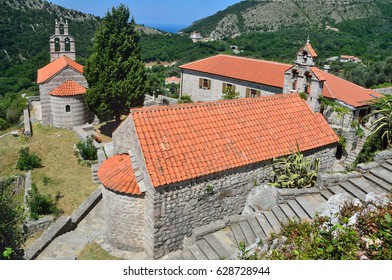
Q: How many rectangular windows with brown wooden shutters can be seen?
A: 3